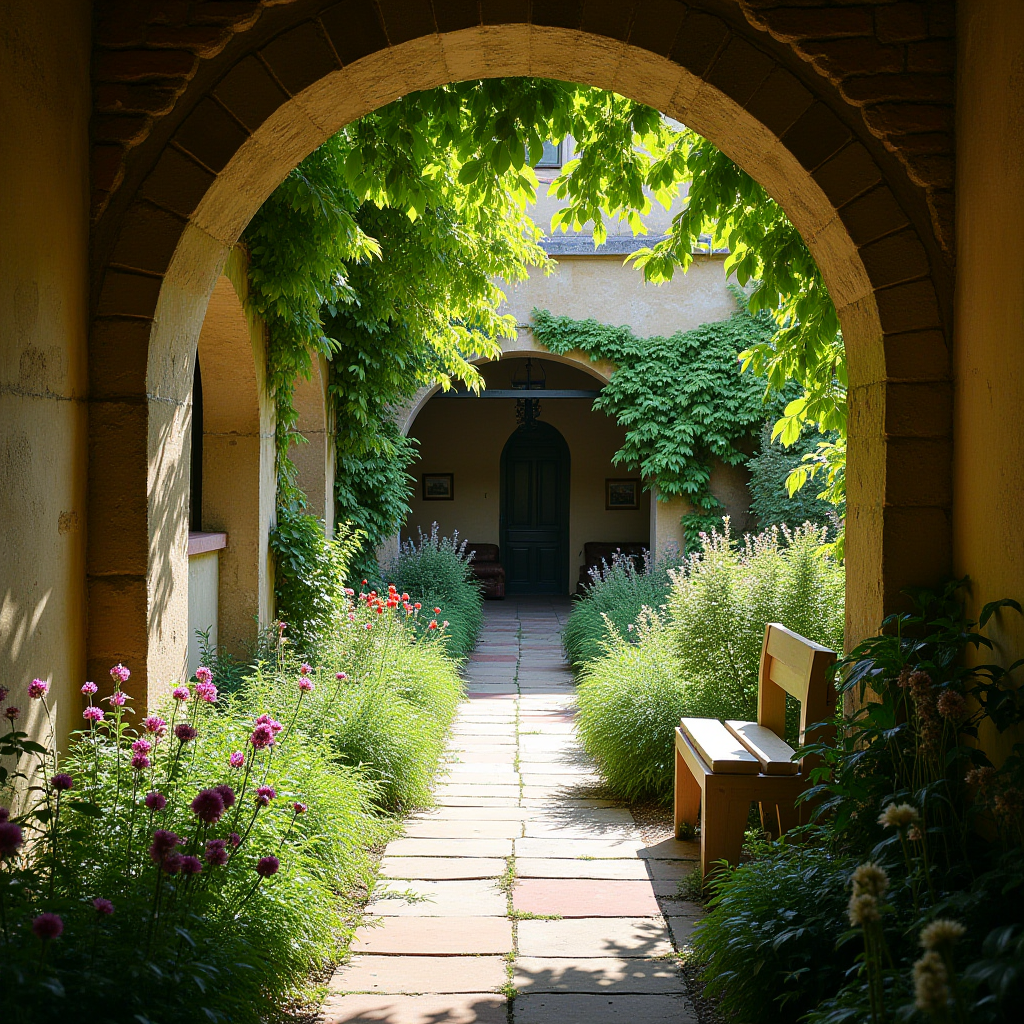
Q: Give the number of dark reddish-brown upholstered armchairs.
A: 2